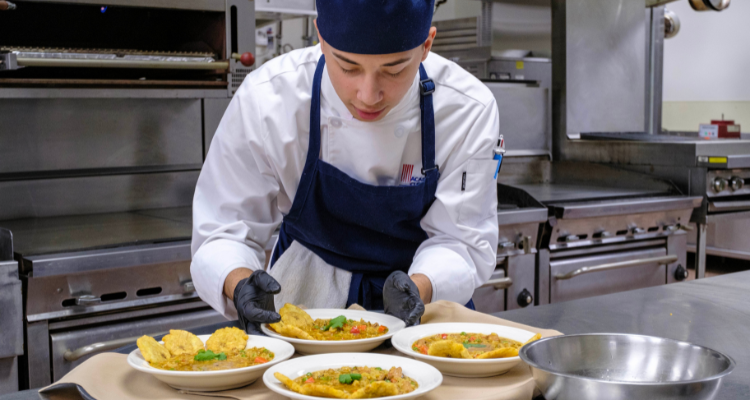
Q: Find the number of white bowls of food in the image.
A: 4